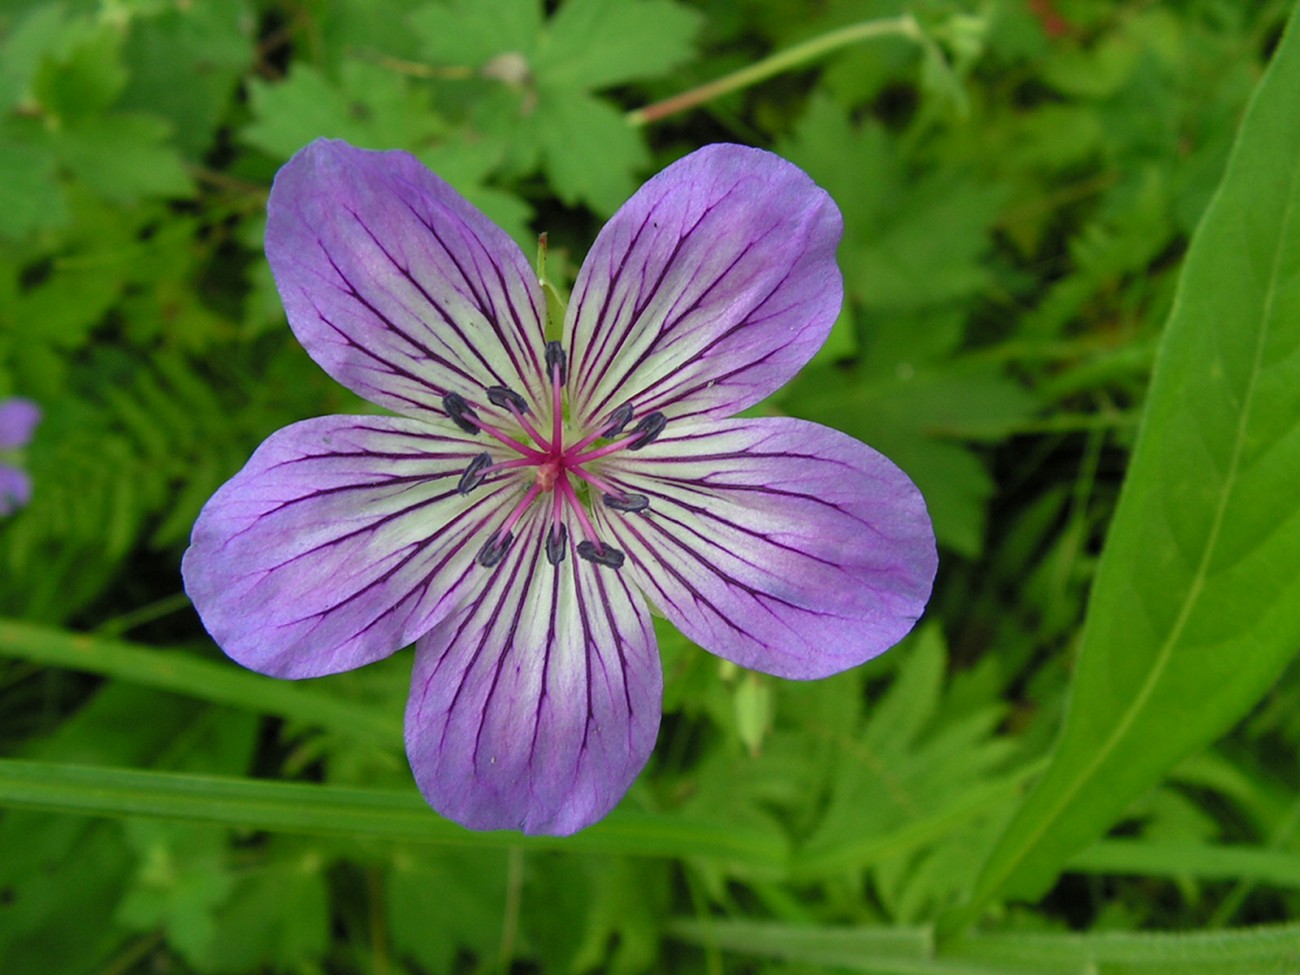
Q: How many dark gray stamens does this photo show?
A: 10